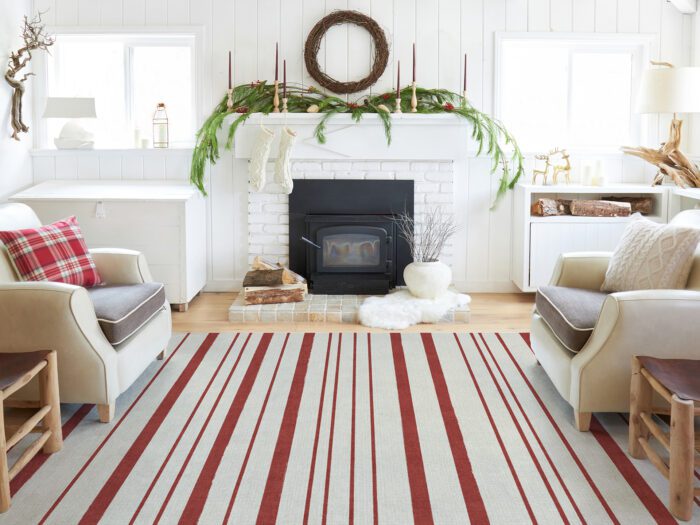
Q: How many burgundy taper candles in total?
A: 6